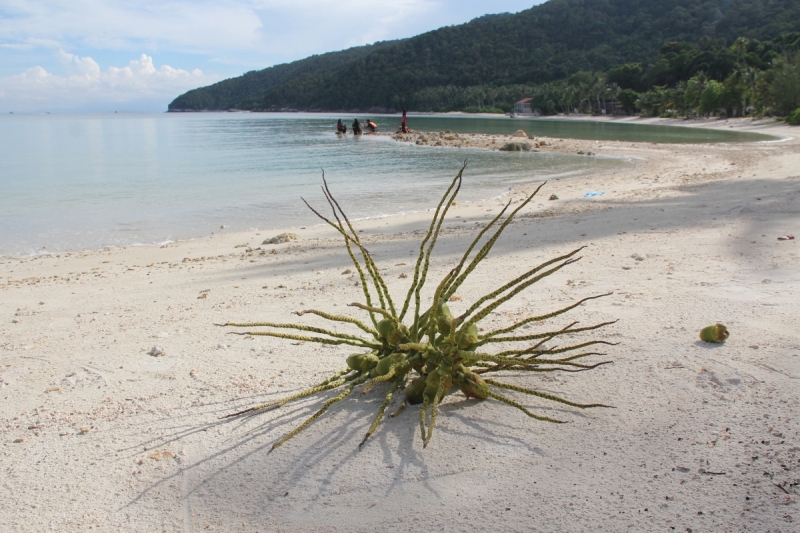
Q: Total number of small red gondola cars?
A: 0